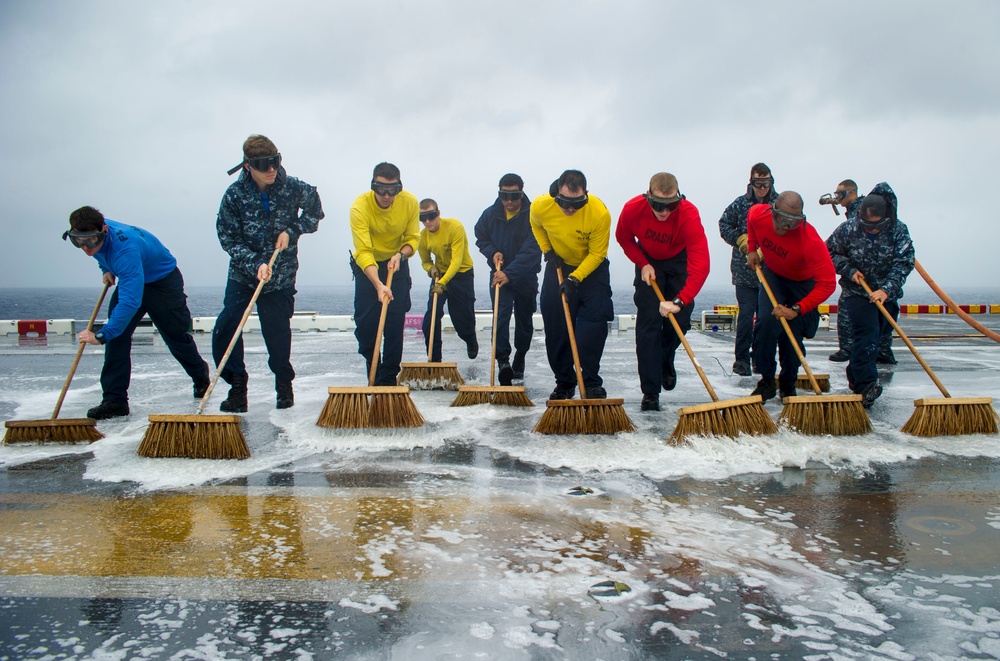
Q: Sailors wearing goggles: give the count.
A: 11